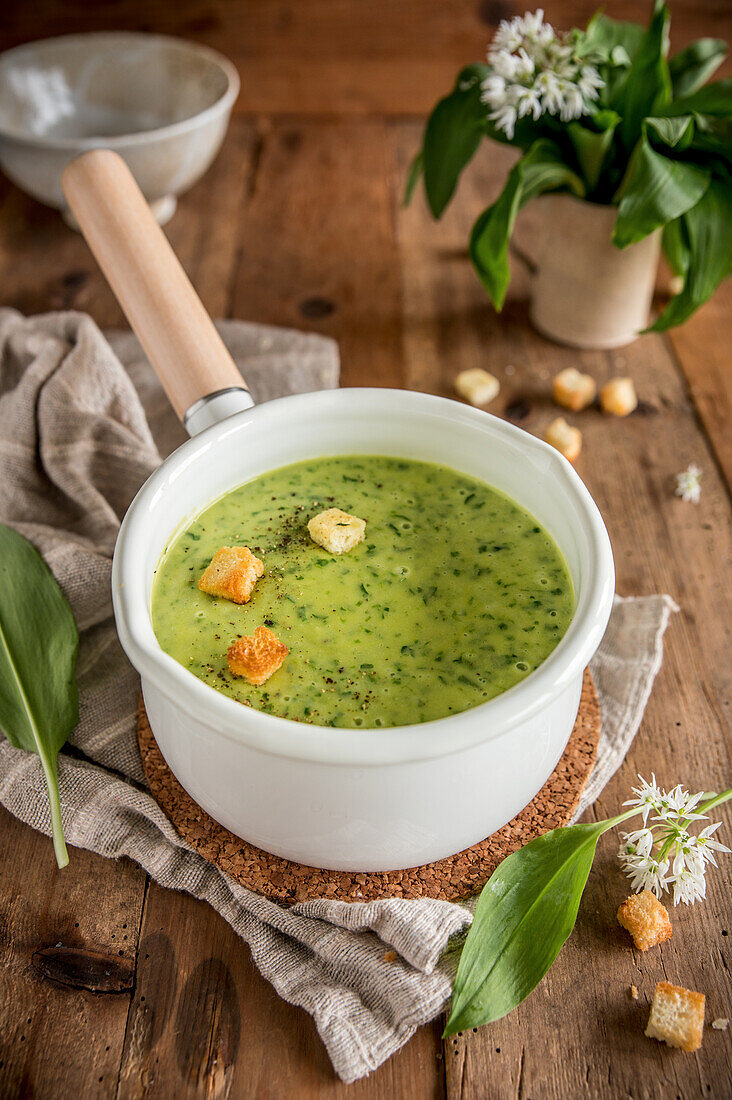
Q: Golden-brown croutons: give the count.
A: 9